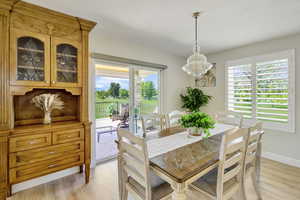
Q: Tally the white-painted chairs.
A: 6